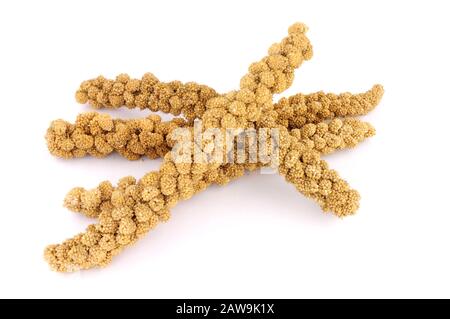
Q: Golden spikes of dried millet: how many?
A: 4